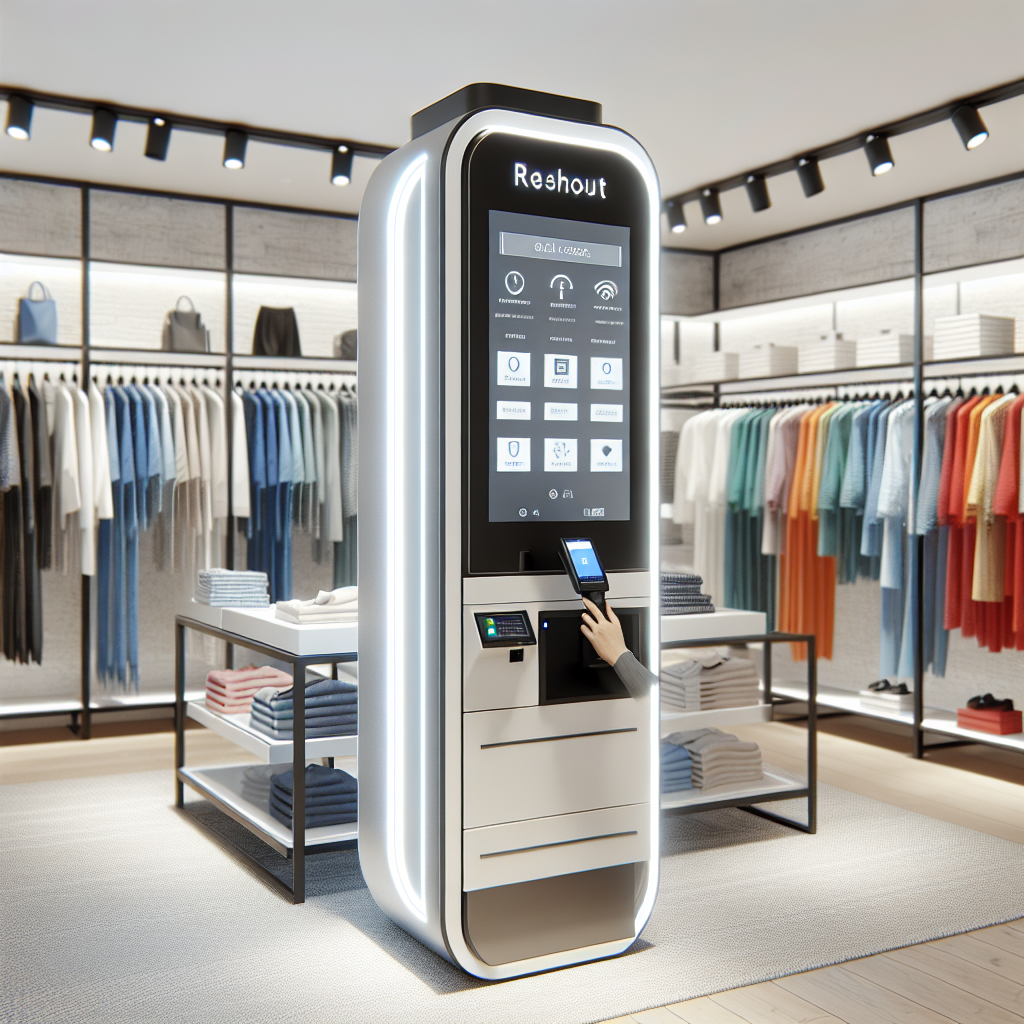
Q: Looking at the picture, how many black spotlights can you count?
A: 11